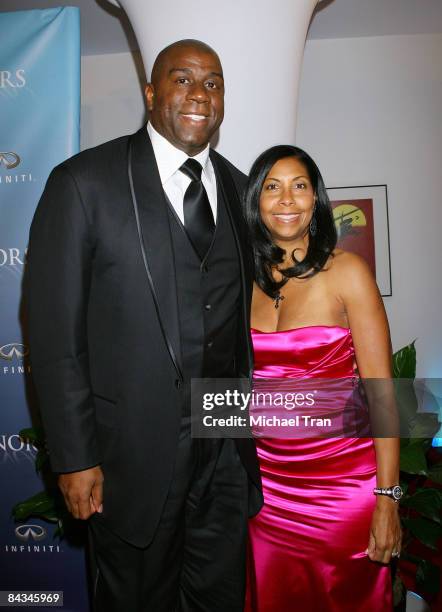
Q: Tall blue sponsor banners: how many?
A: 1